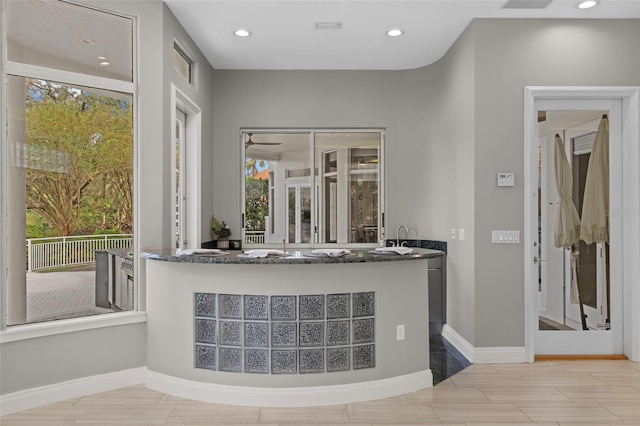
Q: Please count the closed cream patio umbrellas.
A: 2